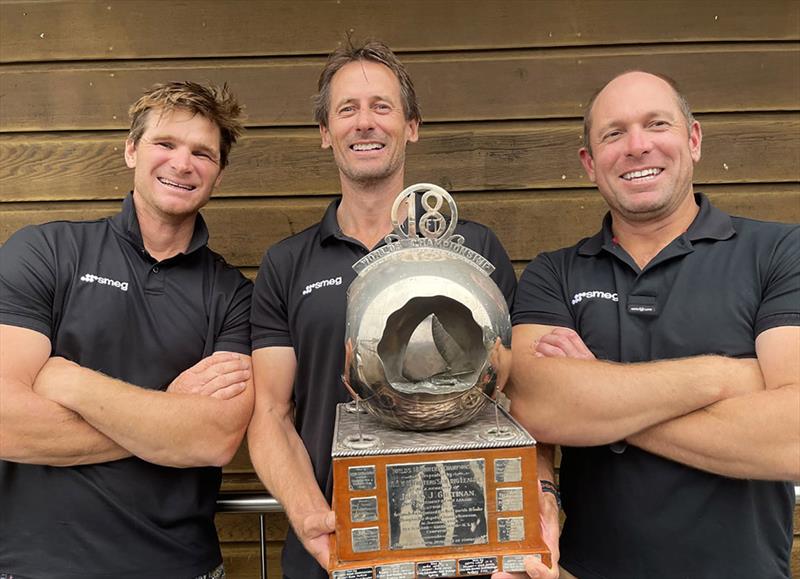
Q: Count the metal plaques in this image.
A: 12